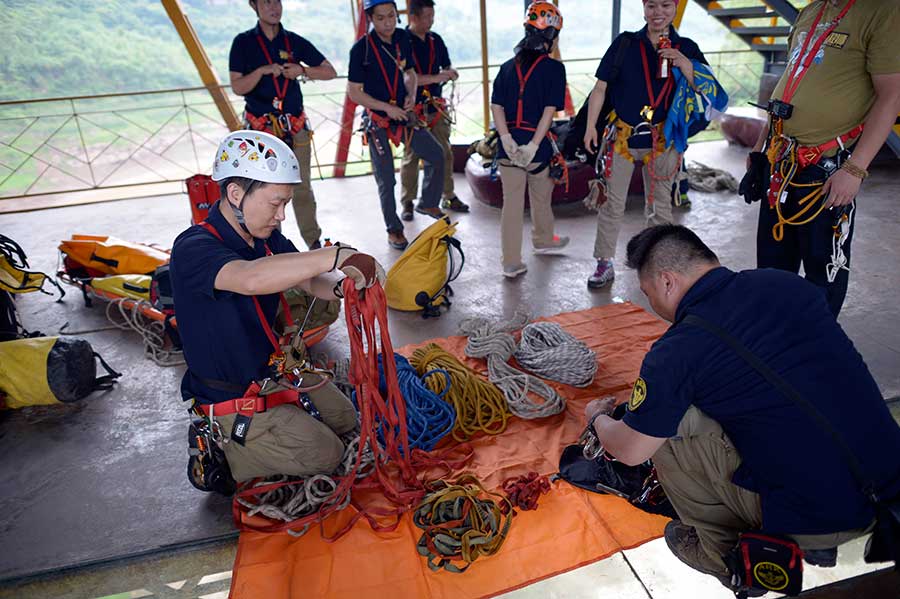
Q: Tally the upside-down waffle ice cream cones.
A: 0